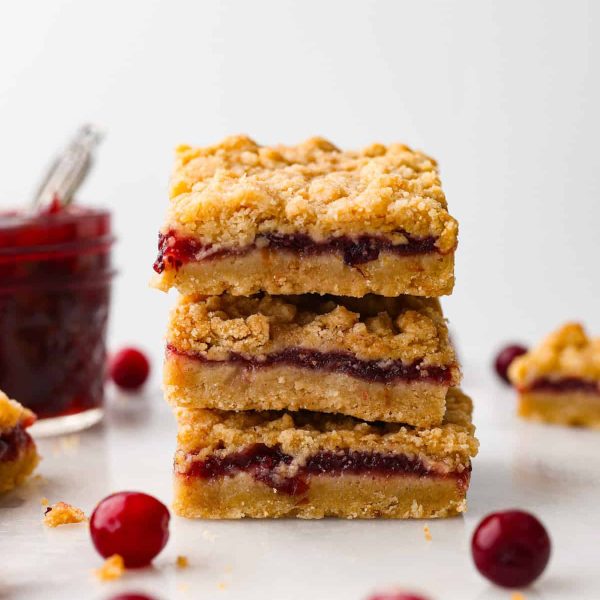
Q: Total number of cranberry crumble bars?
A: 5